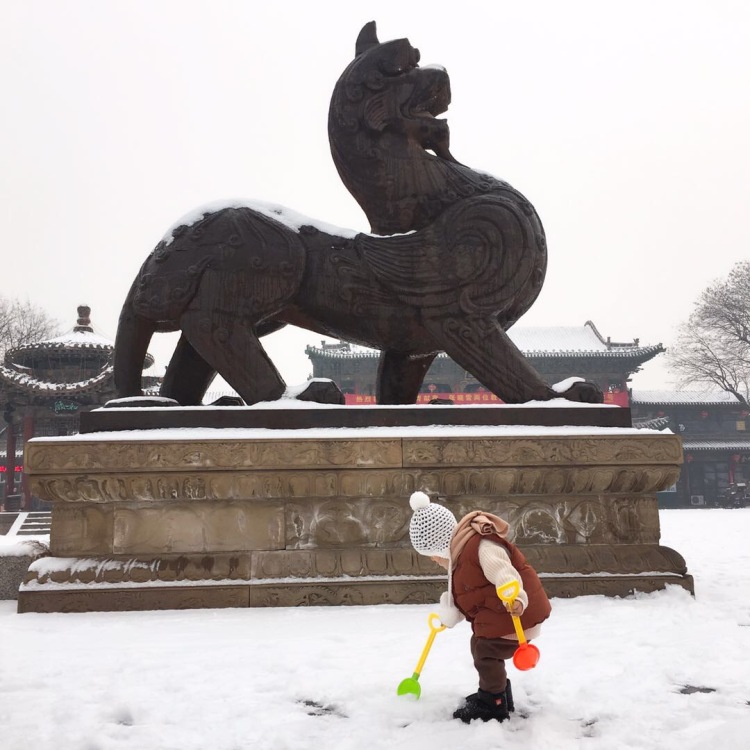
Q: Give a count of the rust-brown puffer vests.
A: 1